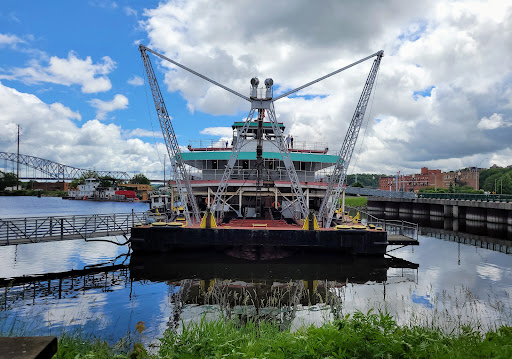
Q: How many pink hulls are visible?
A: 0